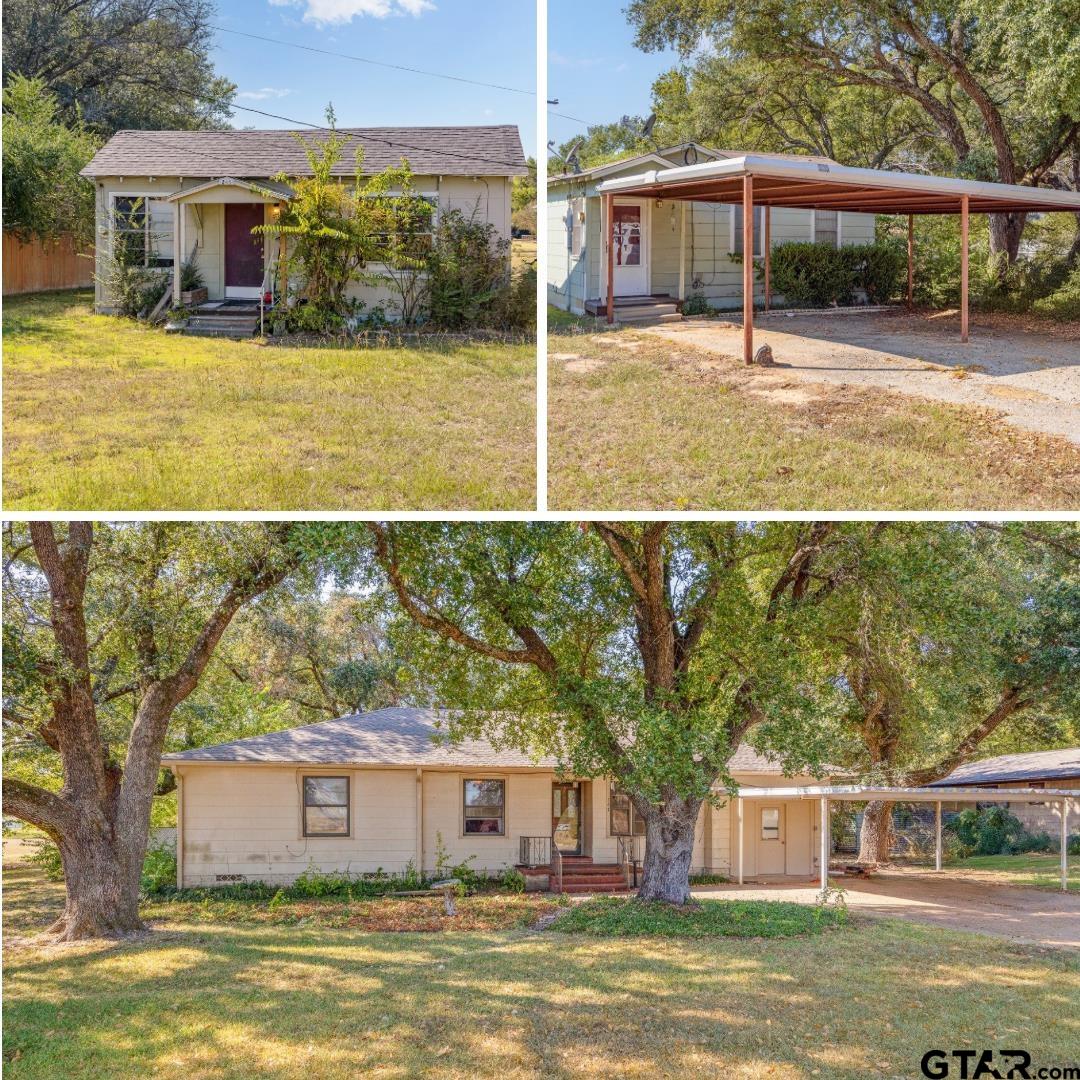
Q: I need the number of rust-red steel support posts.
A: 5